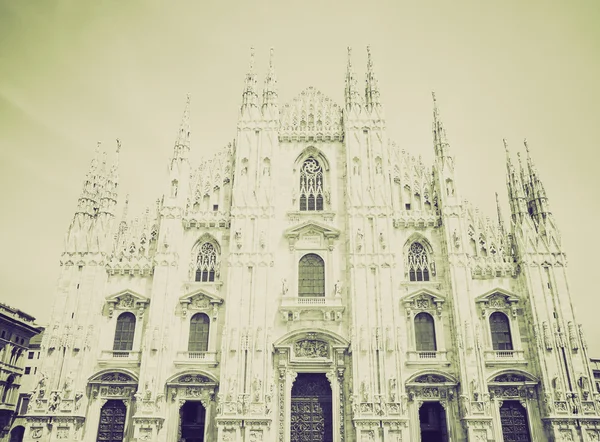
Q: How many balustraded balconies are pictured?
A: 5